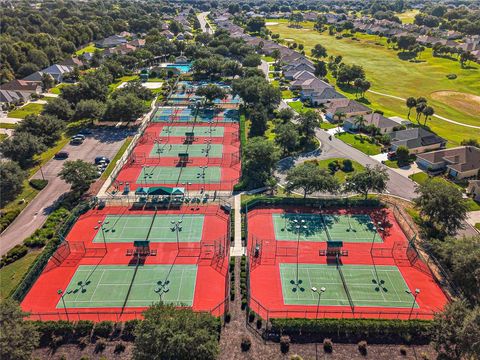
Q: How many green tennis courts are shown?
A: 7